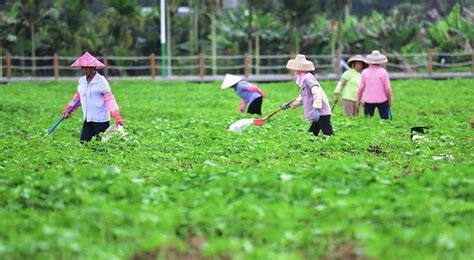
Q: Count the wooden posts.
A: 11